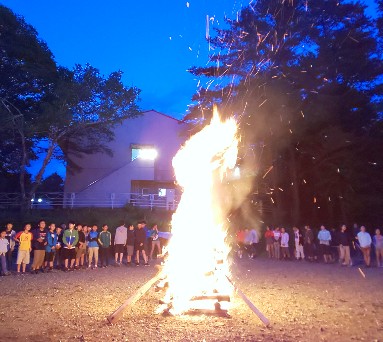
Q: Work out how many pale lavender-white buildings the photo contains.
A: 1